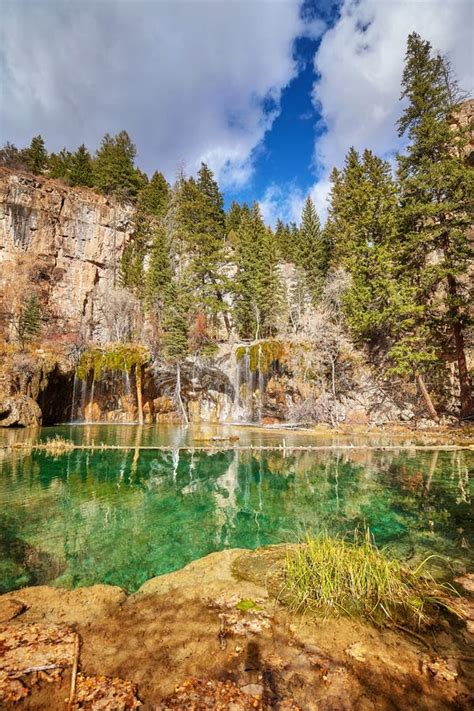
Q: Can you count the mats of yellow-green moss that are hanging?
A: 2